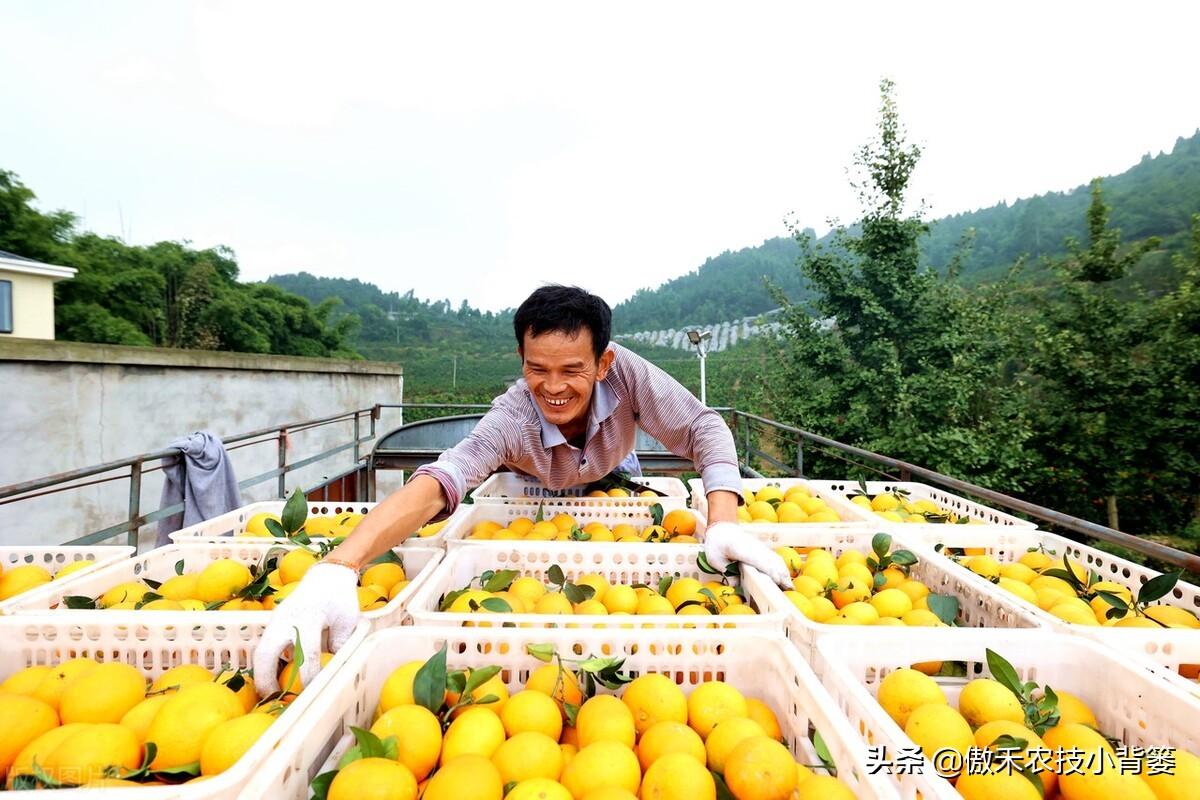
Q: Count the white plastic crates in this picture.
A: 14